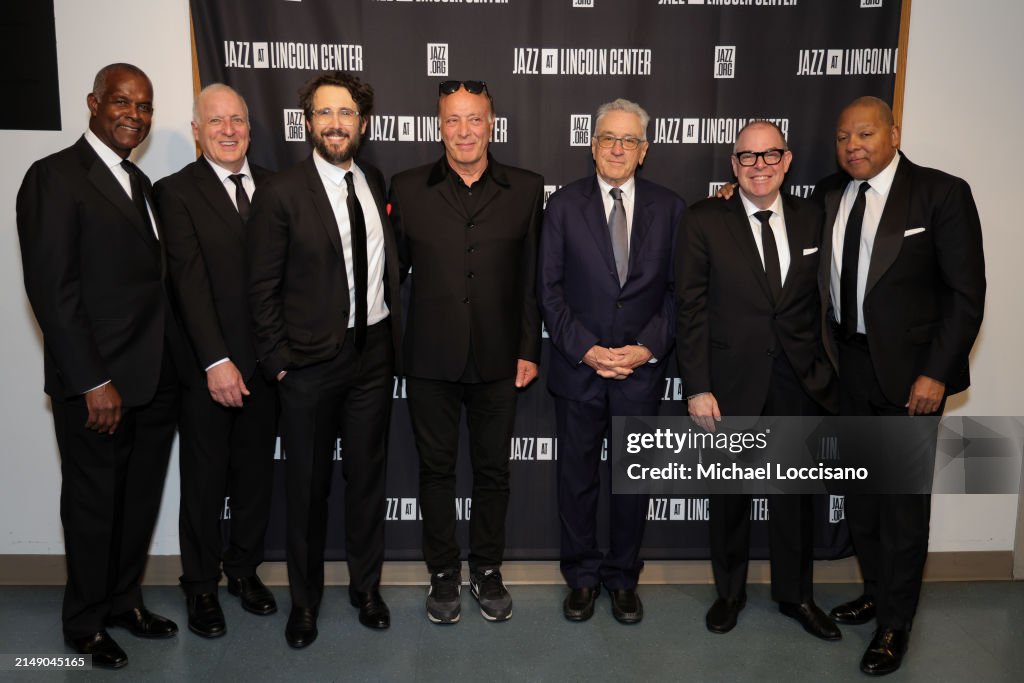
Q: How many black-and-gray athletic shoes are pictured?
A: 2